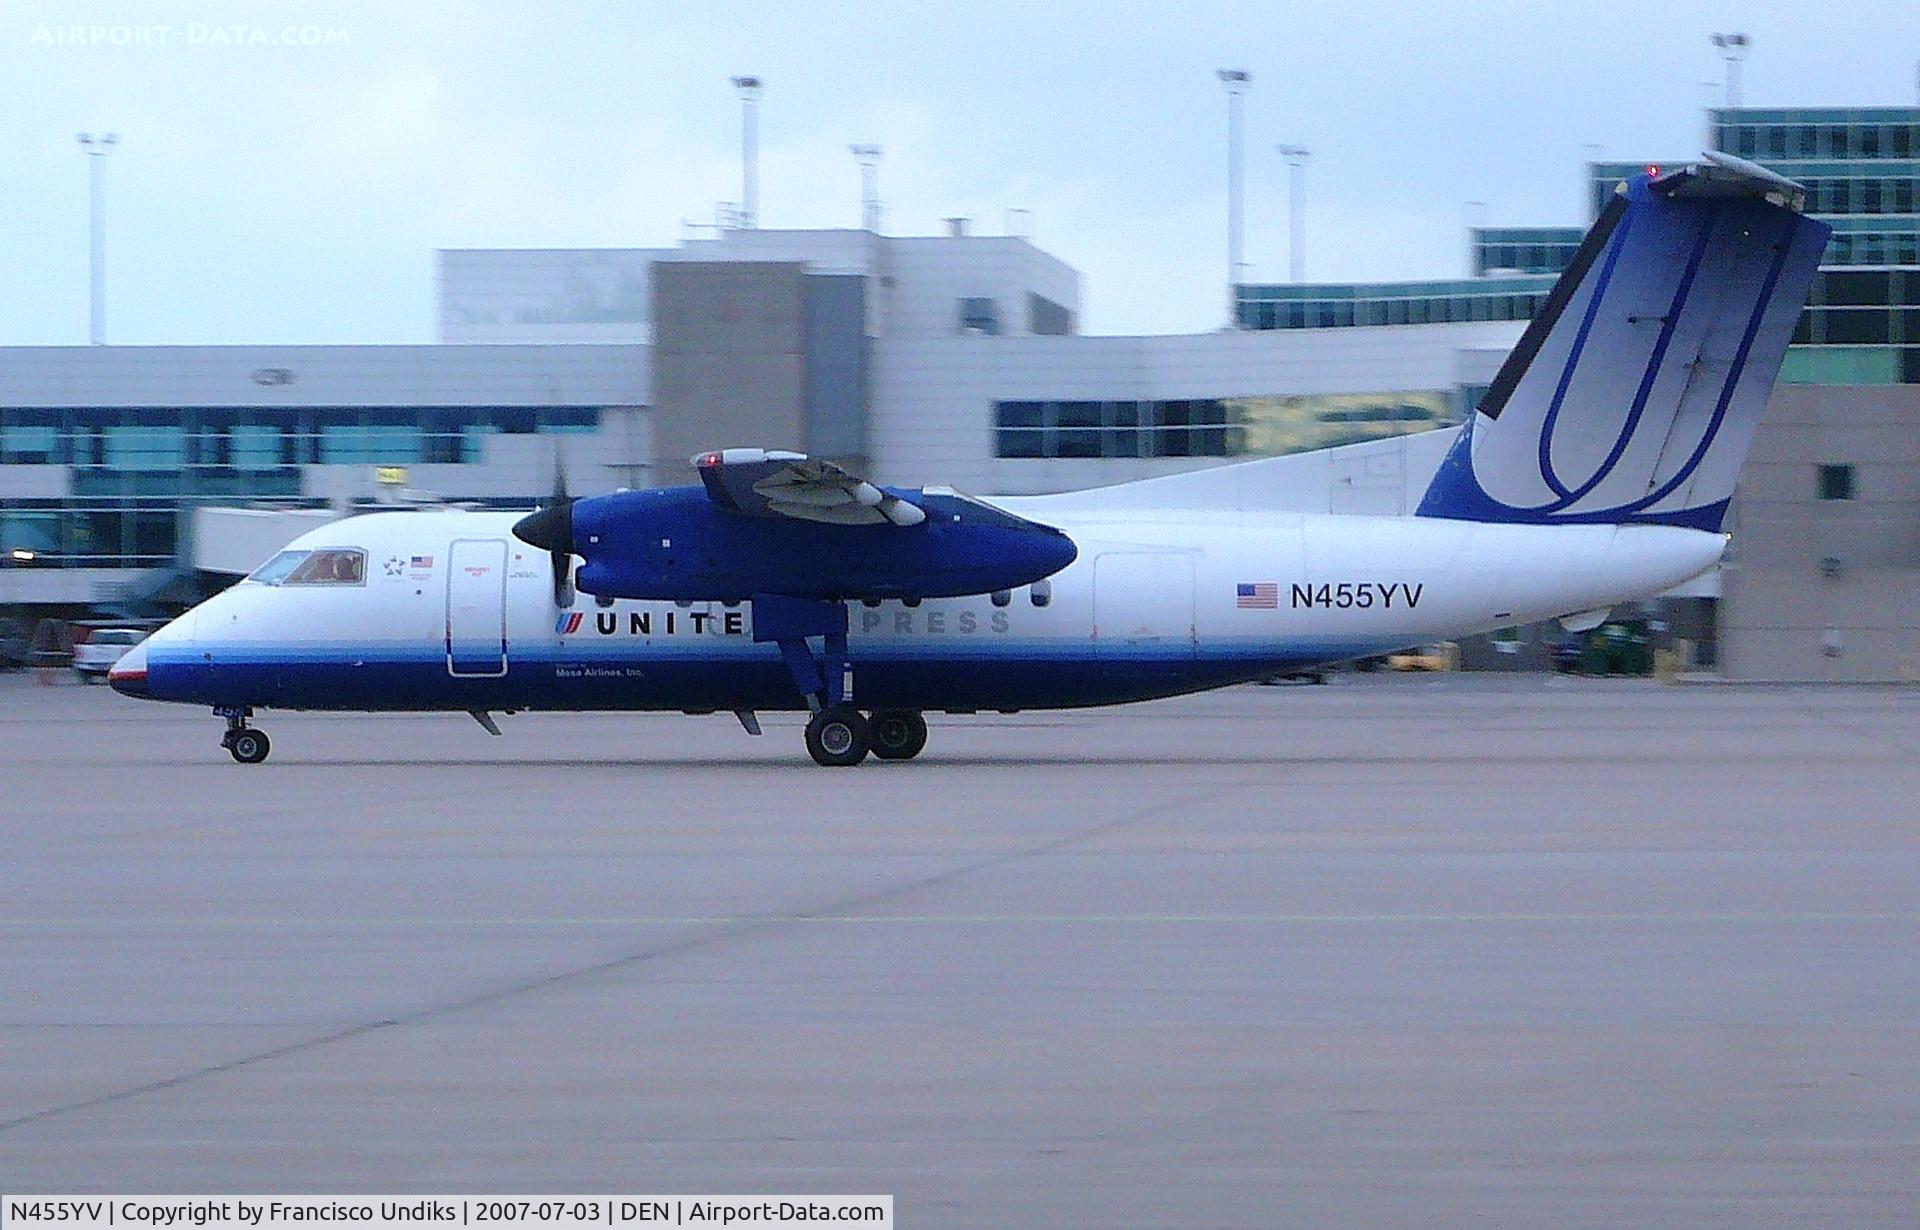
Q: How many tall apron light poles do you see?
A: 6